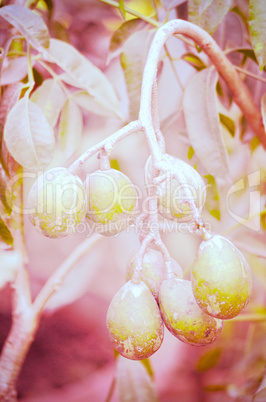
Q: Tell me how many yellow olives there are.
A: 7